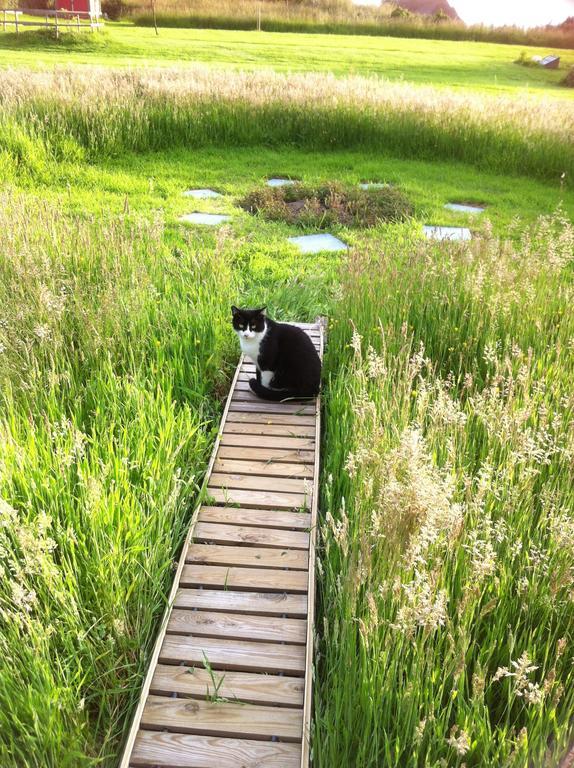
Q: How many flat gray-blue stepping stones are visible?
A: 7